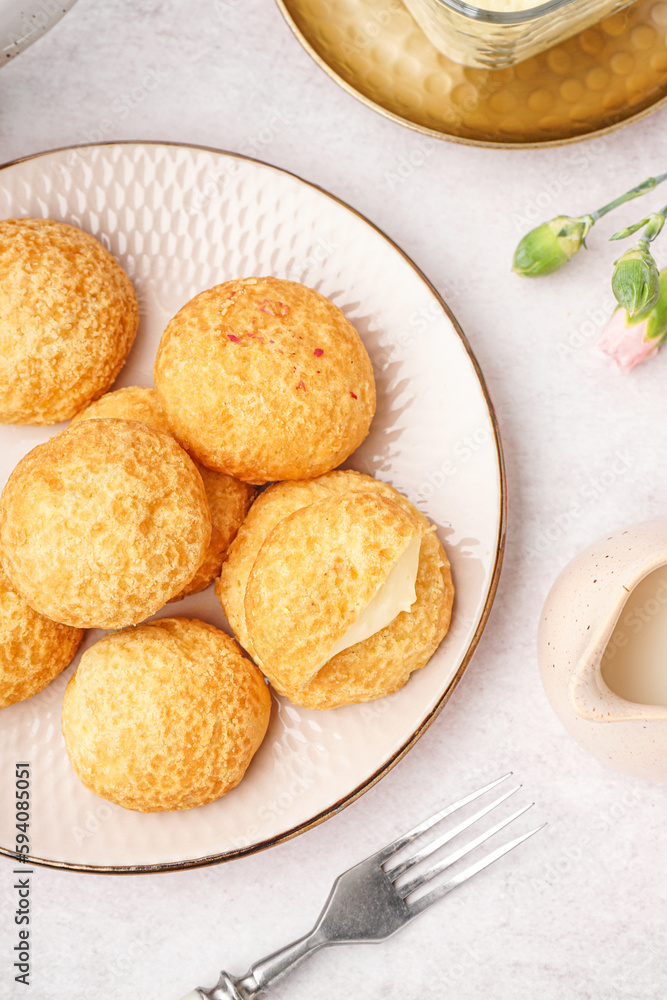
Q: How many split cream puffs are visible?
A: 1